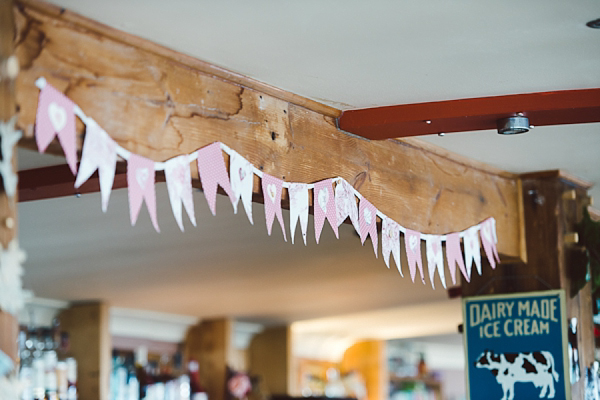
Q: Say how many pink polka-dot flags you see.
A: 9